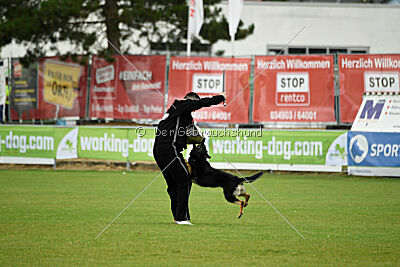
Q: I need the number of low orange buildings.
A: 0